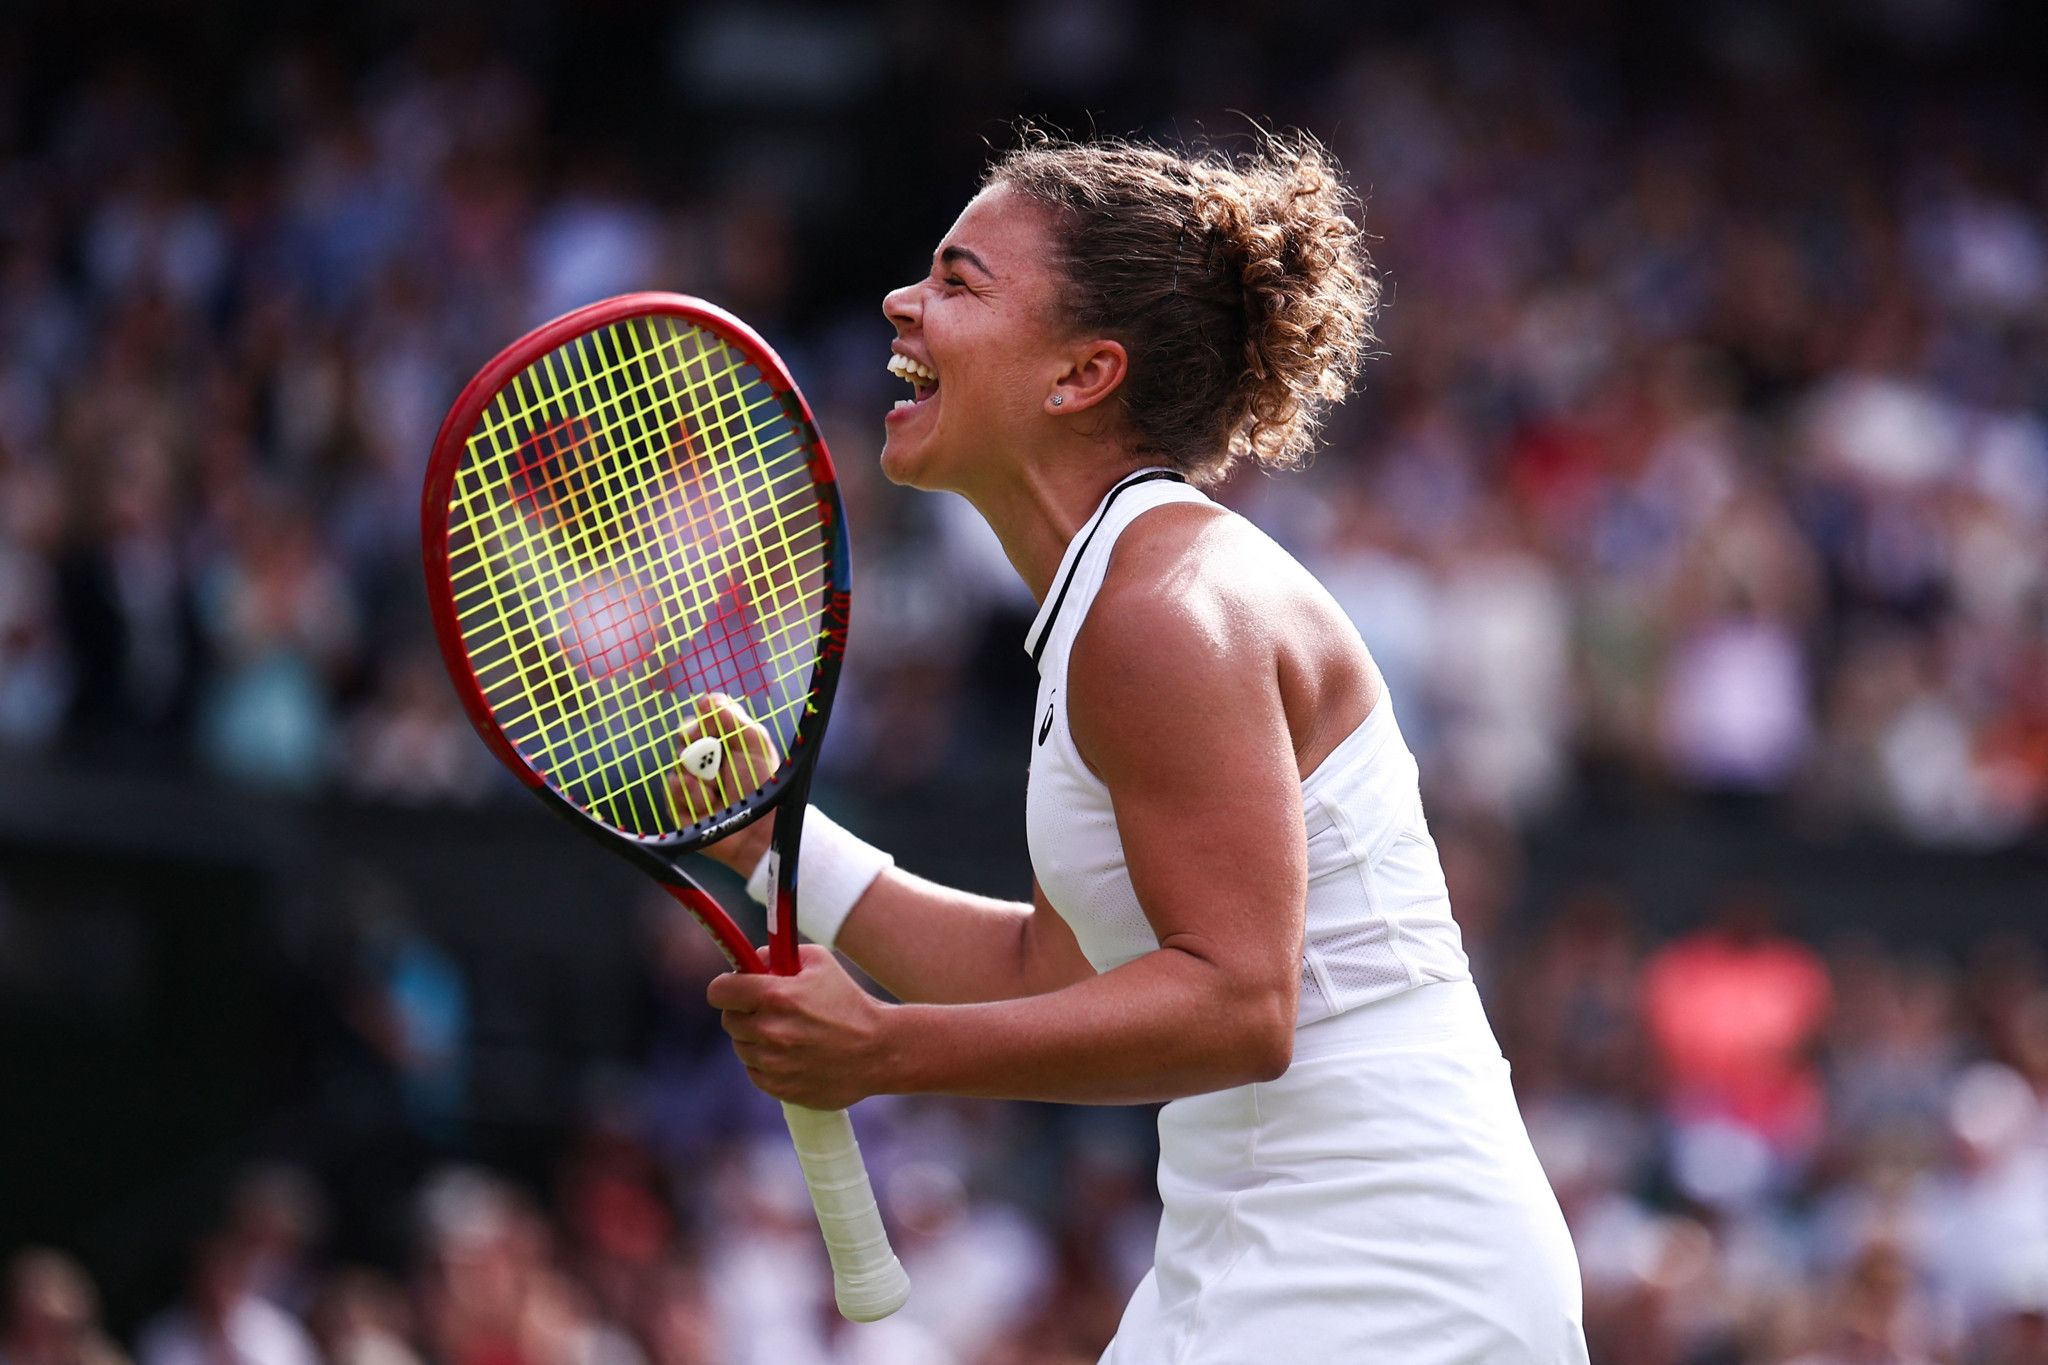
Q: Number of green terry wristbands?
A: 0